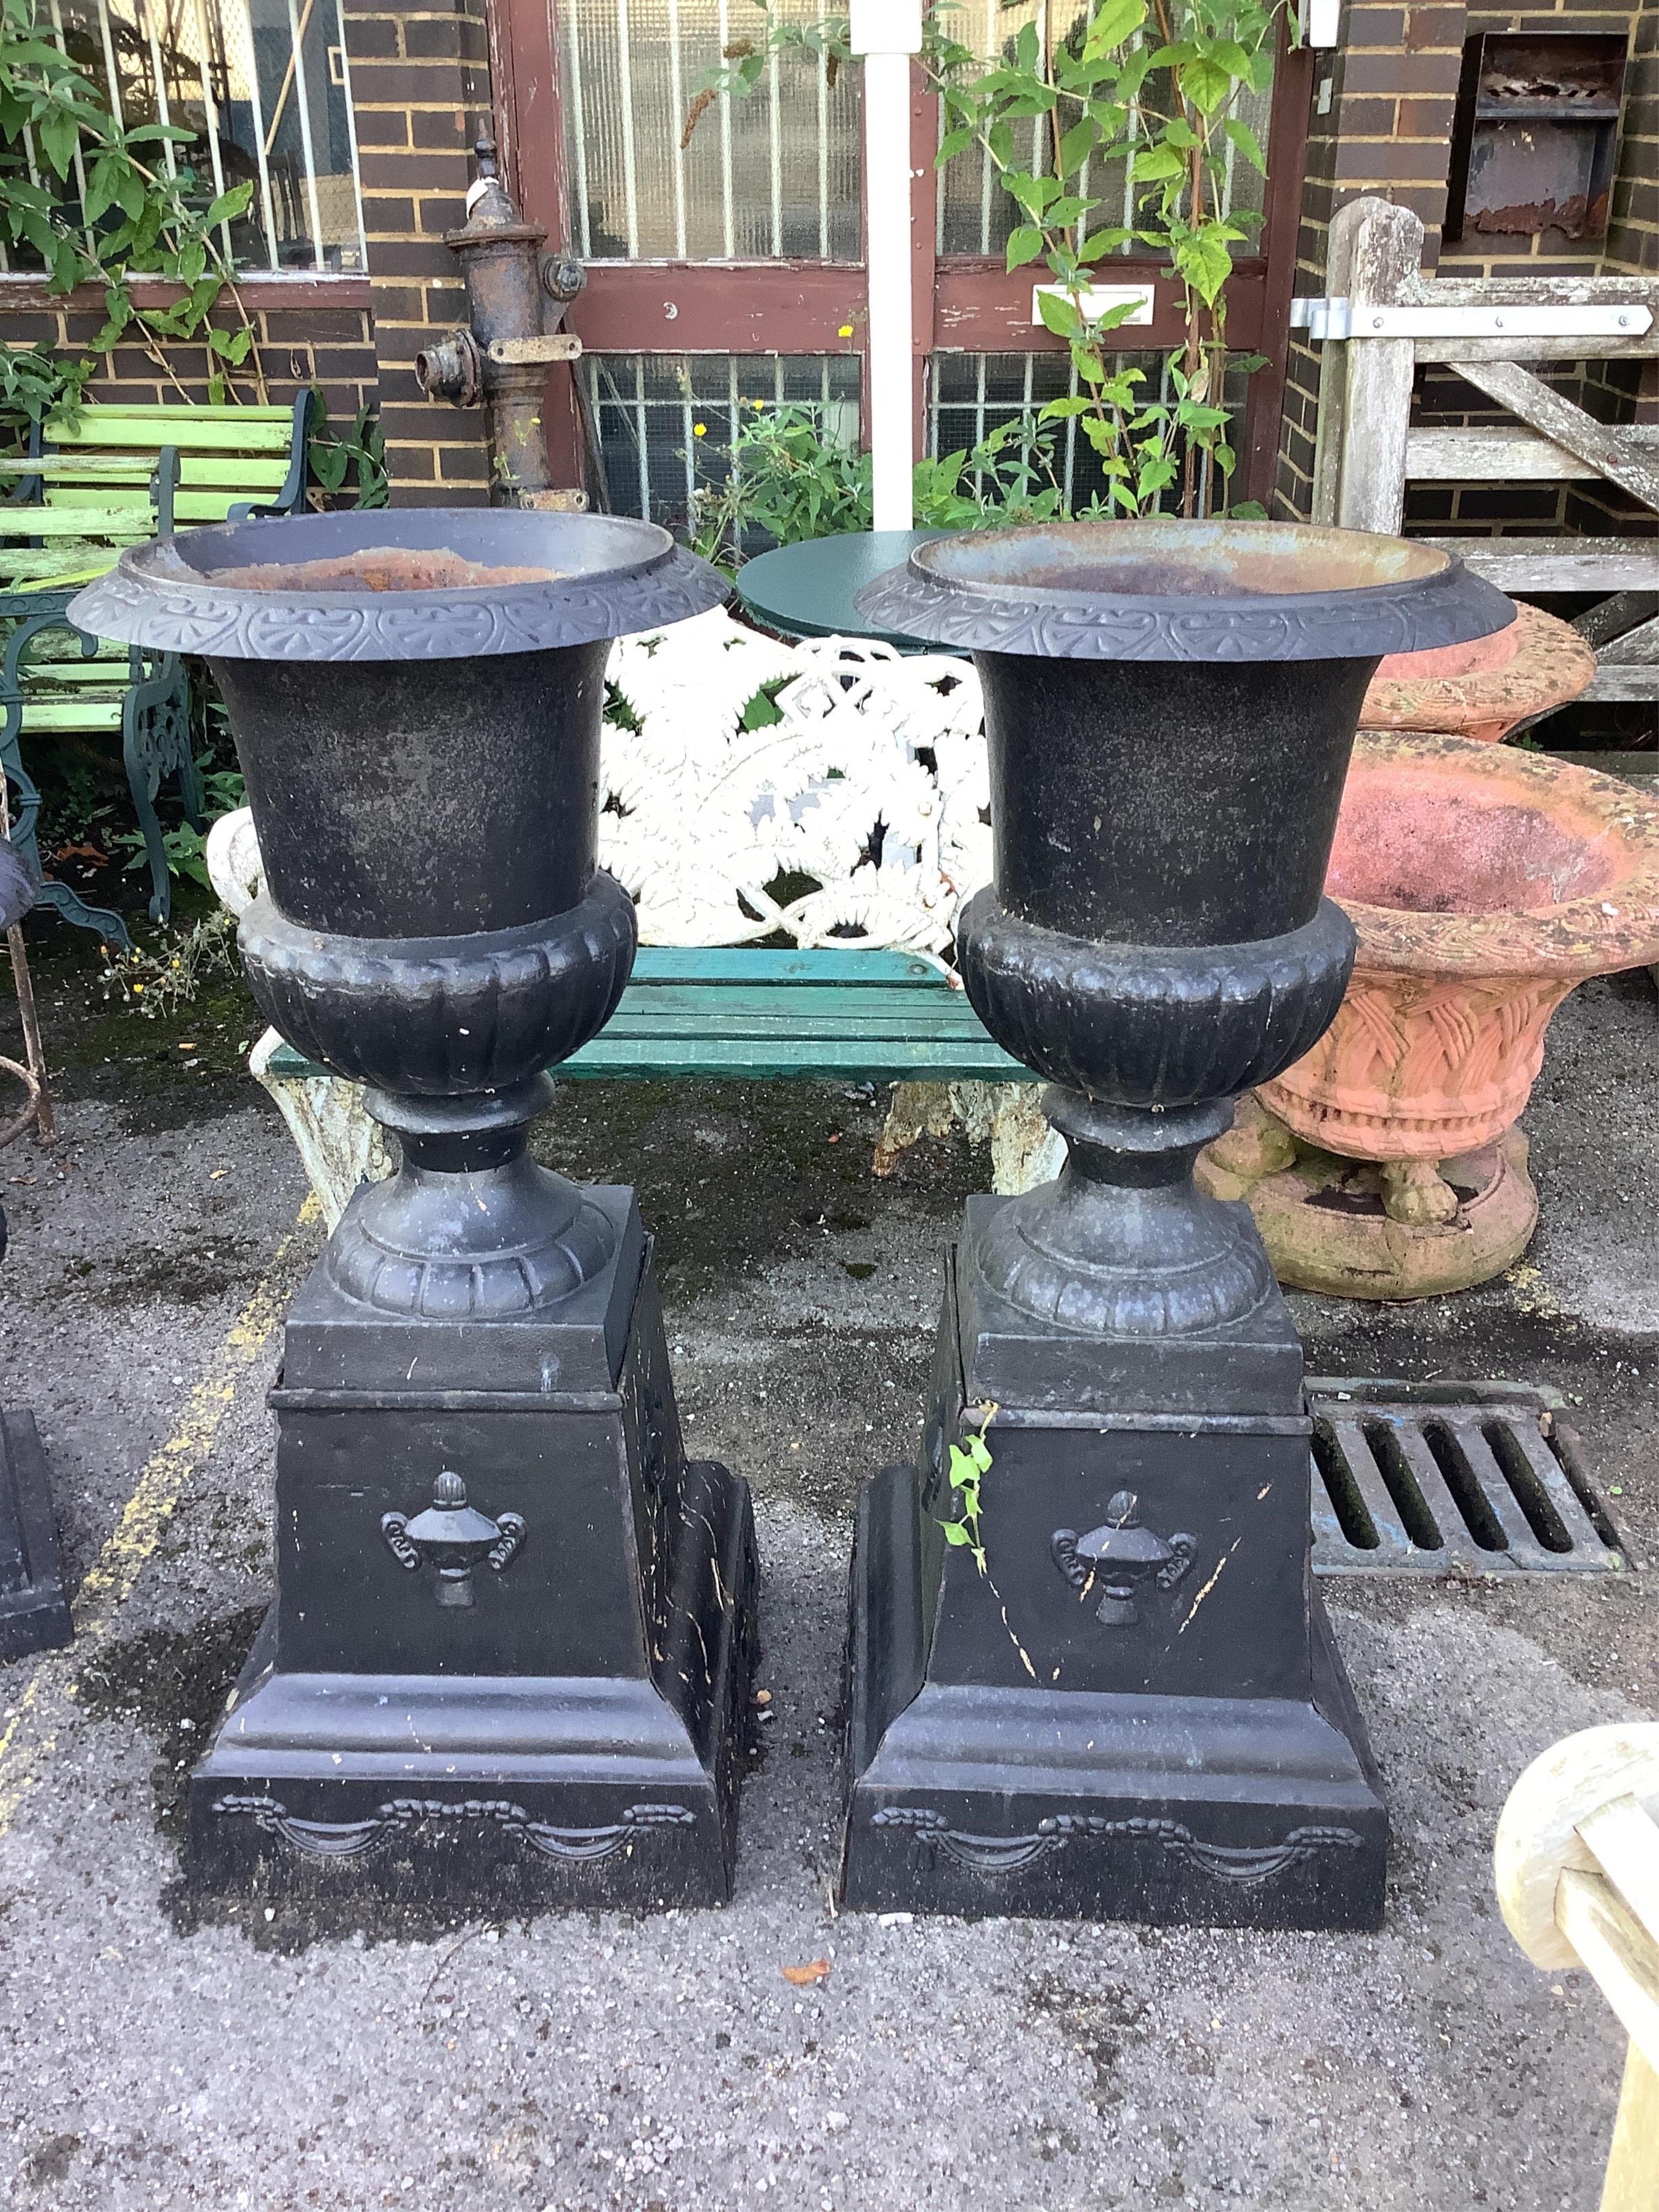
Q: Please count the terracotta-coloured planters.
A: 2